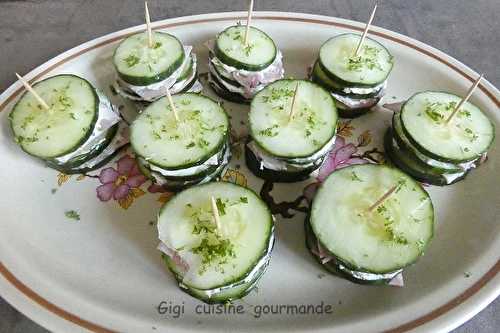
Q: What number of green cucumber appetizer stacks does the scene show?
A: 9